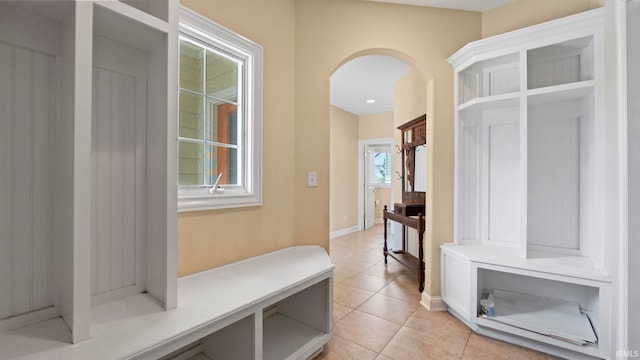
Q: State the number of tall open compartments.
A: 4